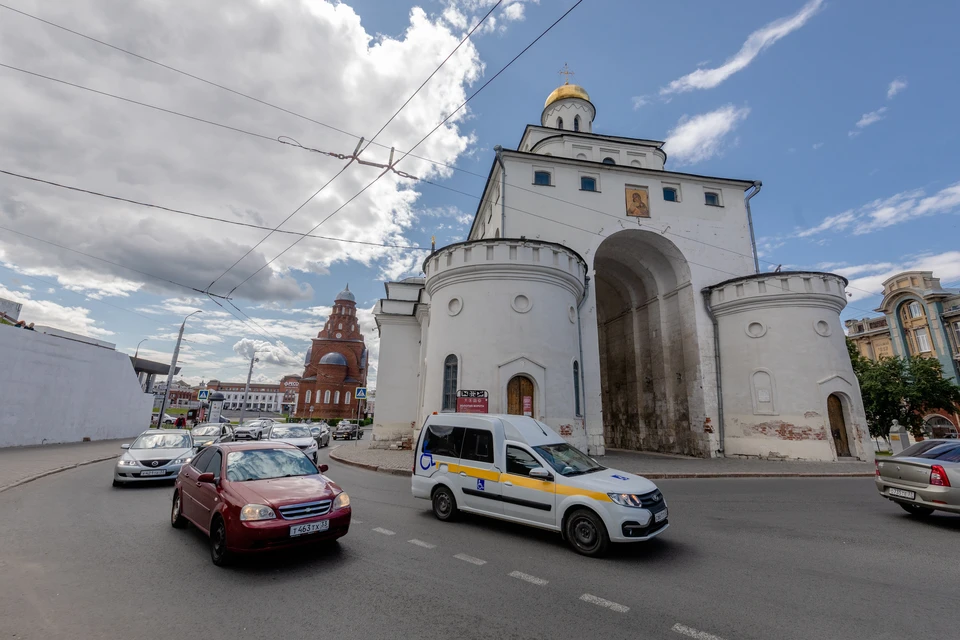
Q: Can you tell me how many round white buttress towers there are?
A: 2